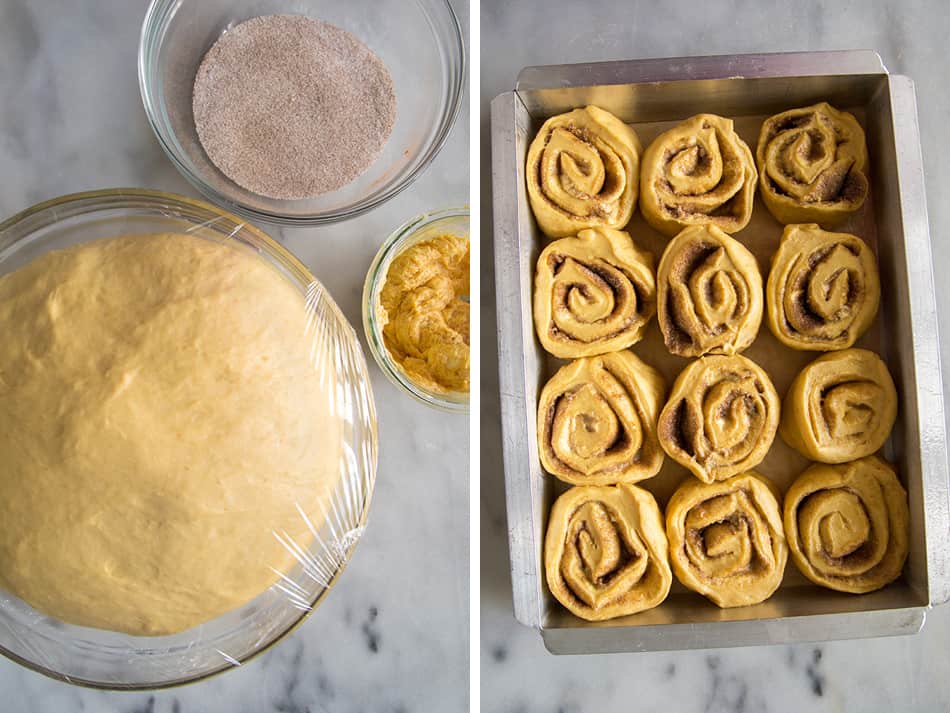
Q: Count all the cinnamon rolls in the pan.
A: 12